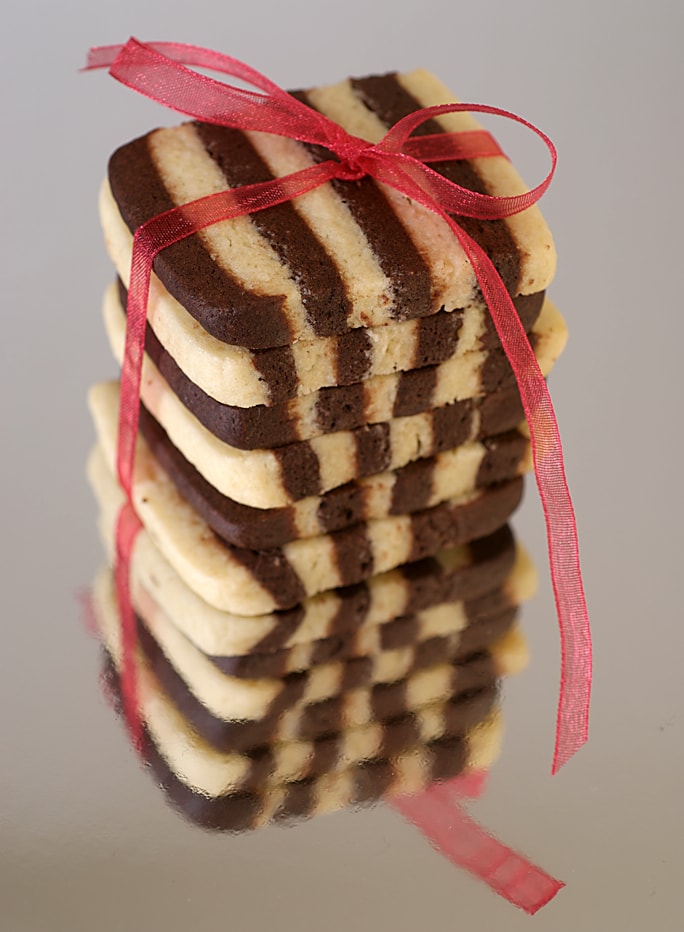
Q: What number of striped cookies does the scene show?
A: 6